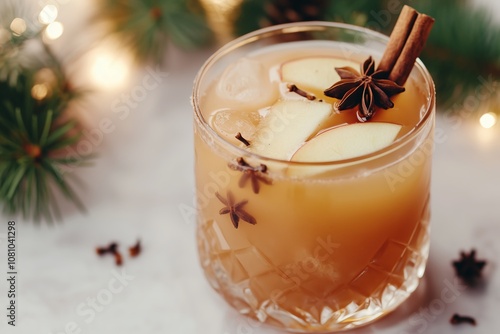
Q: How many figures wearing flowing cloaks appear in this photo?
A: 0